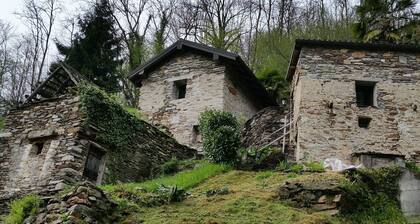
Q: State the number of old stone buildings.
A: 3